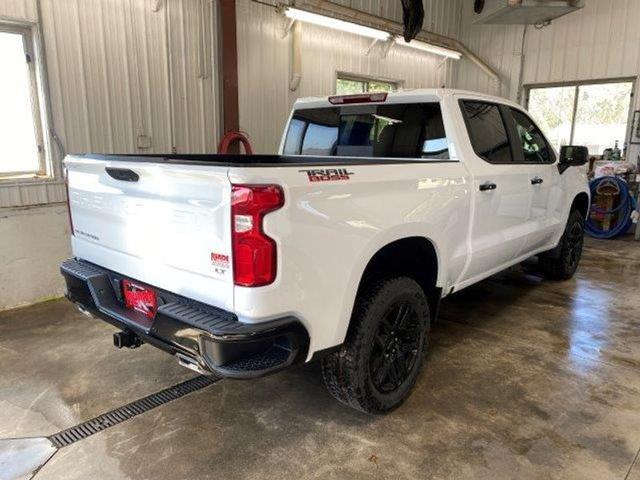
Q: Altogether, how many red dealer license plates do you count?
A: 1